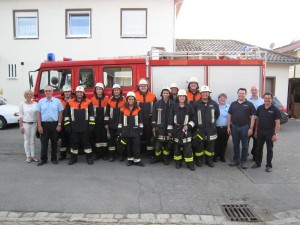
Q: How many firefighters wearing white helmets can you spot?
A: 11